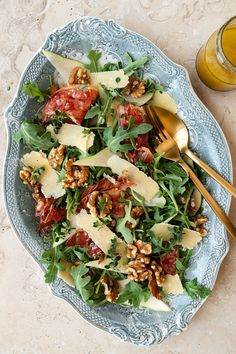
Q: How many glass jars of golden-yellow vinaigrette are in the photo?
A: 1